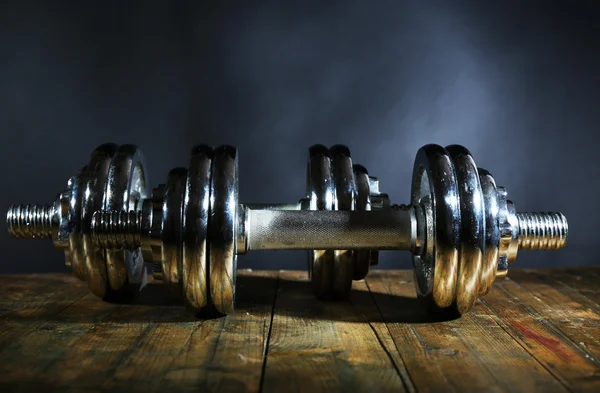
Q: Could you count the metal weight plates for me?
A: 12